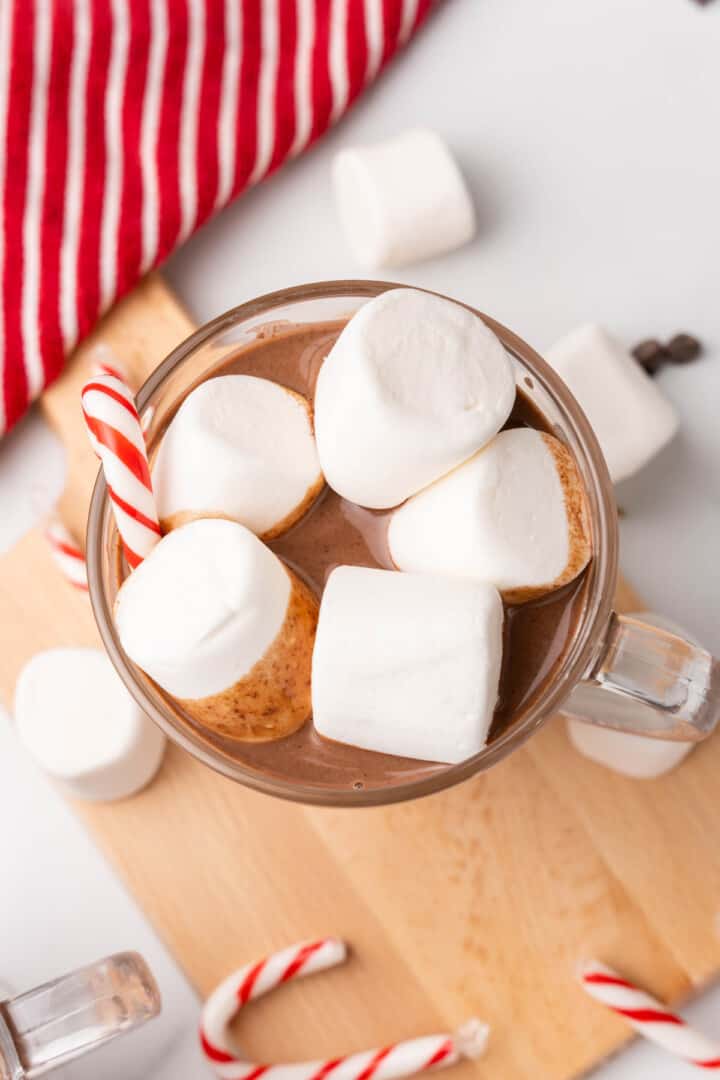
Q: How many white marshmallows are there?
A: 9